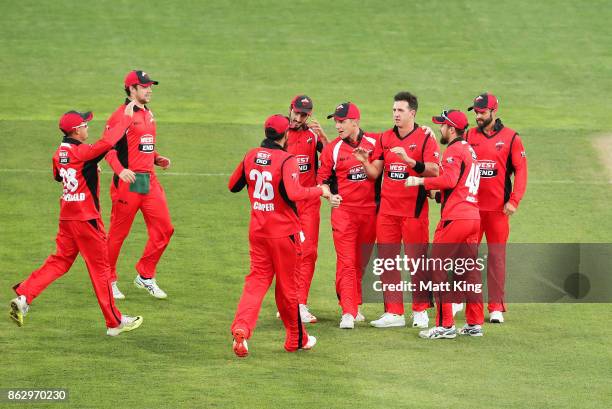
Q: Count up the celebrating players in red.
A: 8